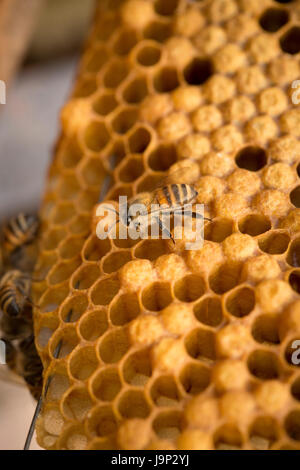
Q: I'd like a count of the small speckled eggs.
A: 0